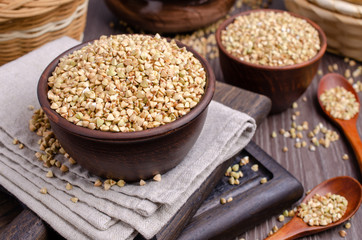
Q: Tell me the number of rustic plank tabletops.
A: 1